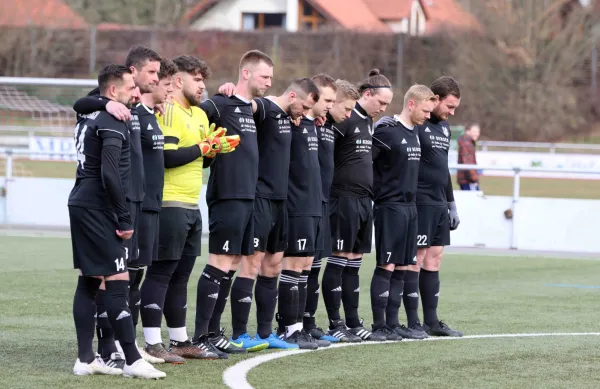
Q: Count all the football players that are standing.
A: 11